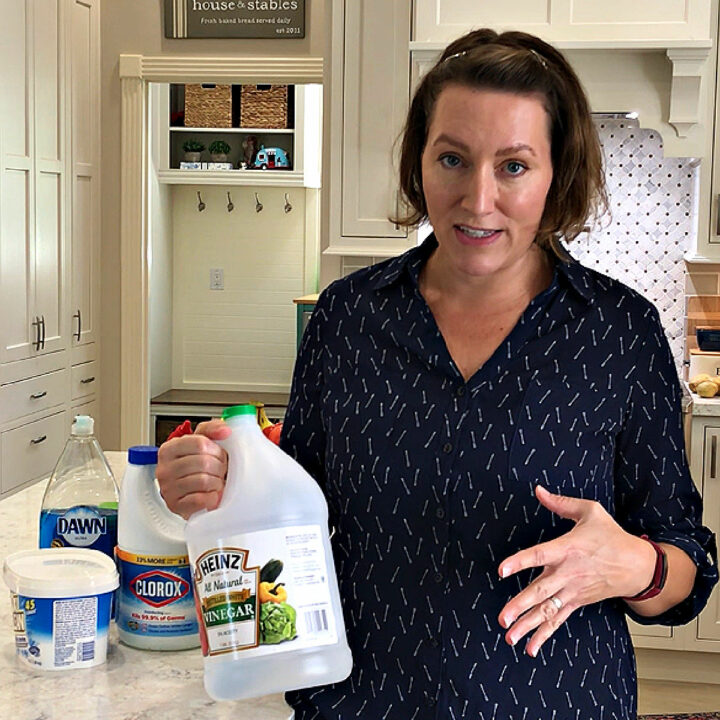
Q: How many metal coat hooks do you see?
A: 4